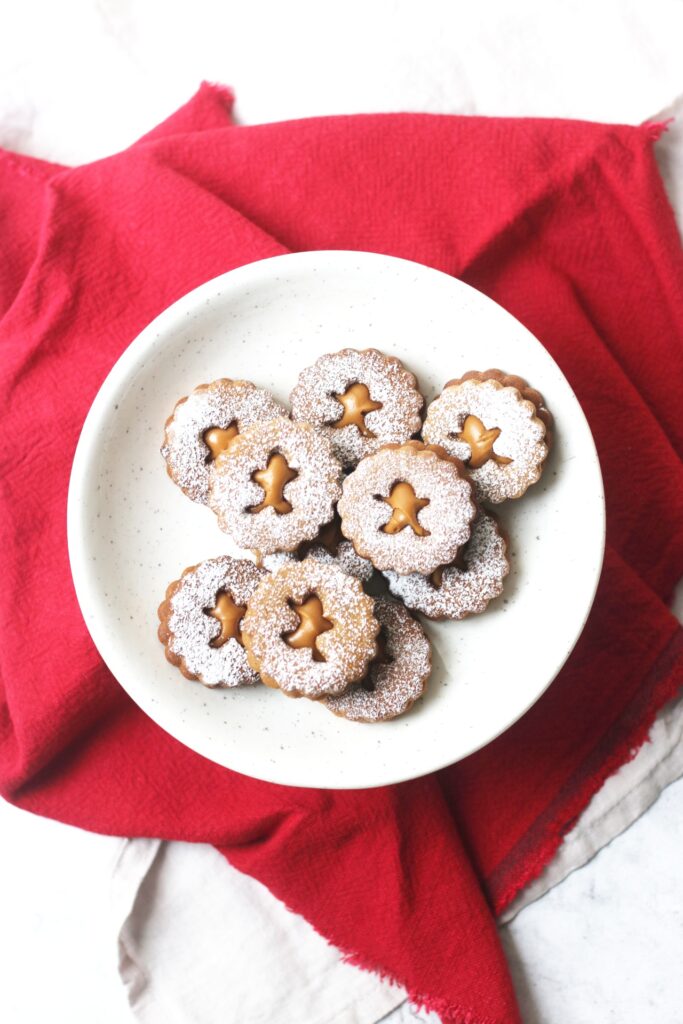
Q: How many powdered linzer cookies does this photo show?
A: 10